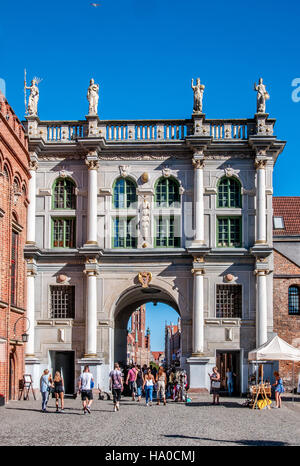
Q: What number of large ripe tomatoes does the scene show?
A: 0